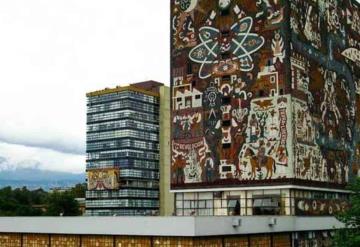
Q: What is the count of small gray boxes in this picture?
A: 2